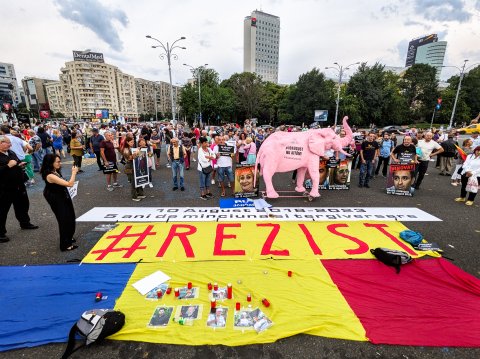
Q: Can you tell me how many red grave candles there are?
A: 13